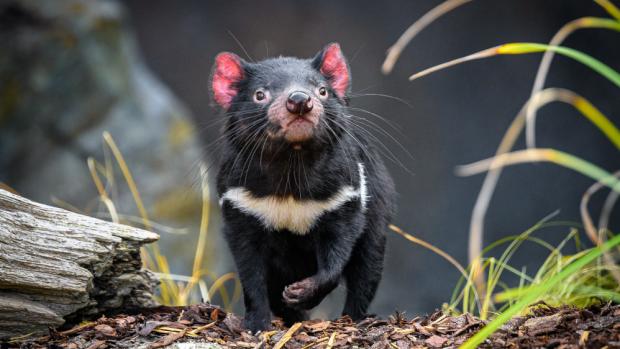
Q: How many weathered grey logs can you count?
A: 1